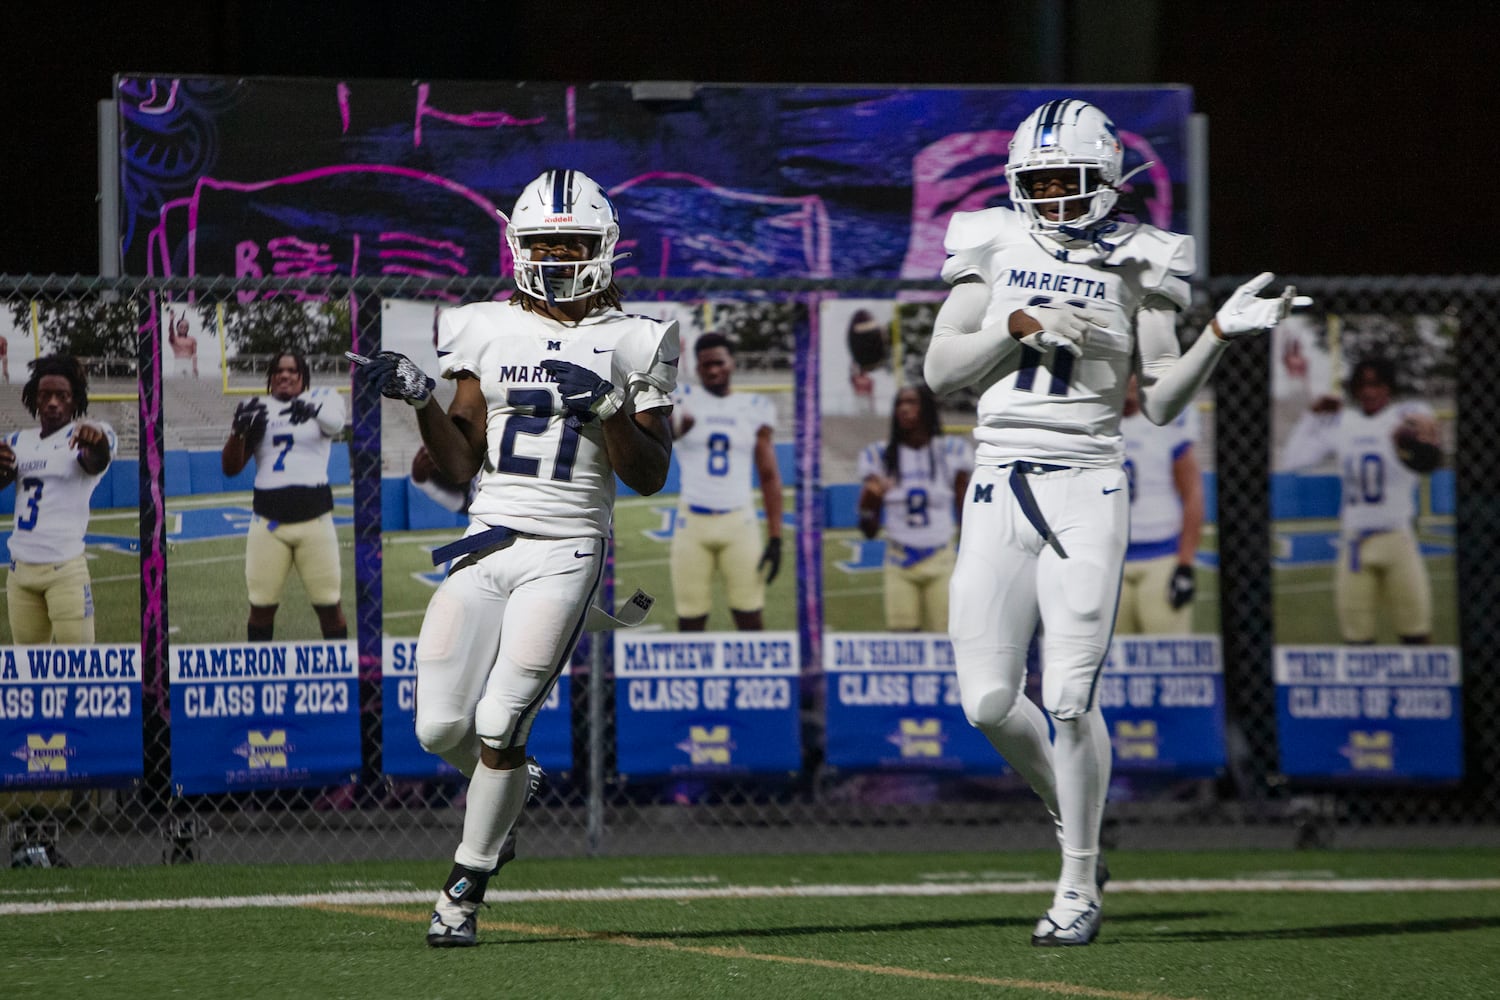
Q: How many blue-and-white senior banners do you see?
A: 7